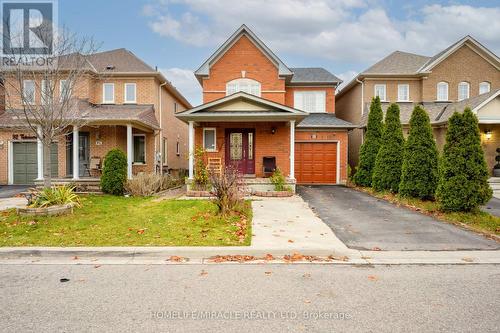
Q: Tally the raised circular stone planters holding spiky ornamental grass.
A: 1